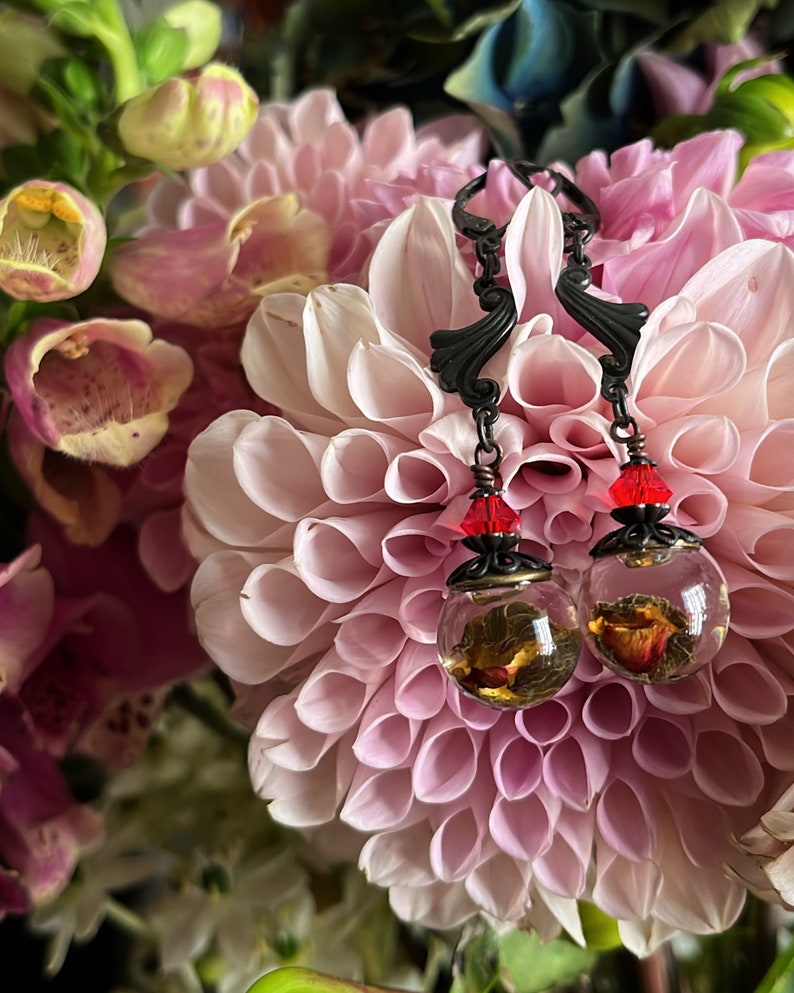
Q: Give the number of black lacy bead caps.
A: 2